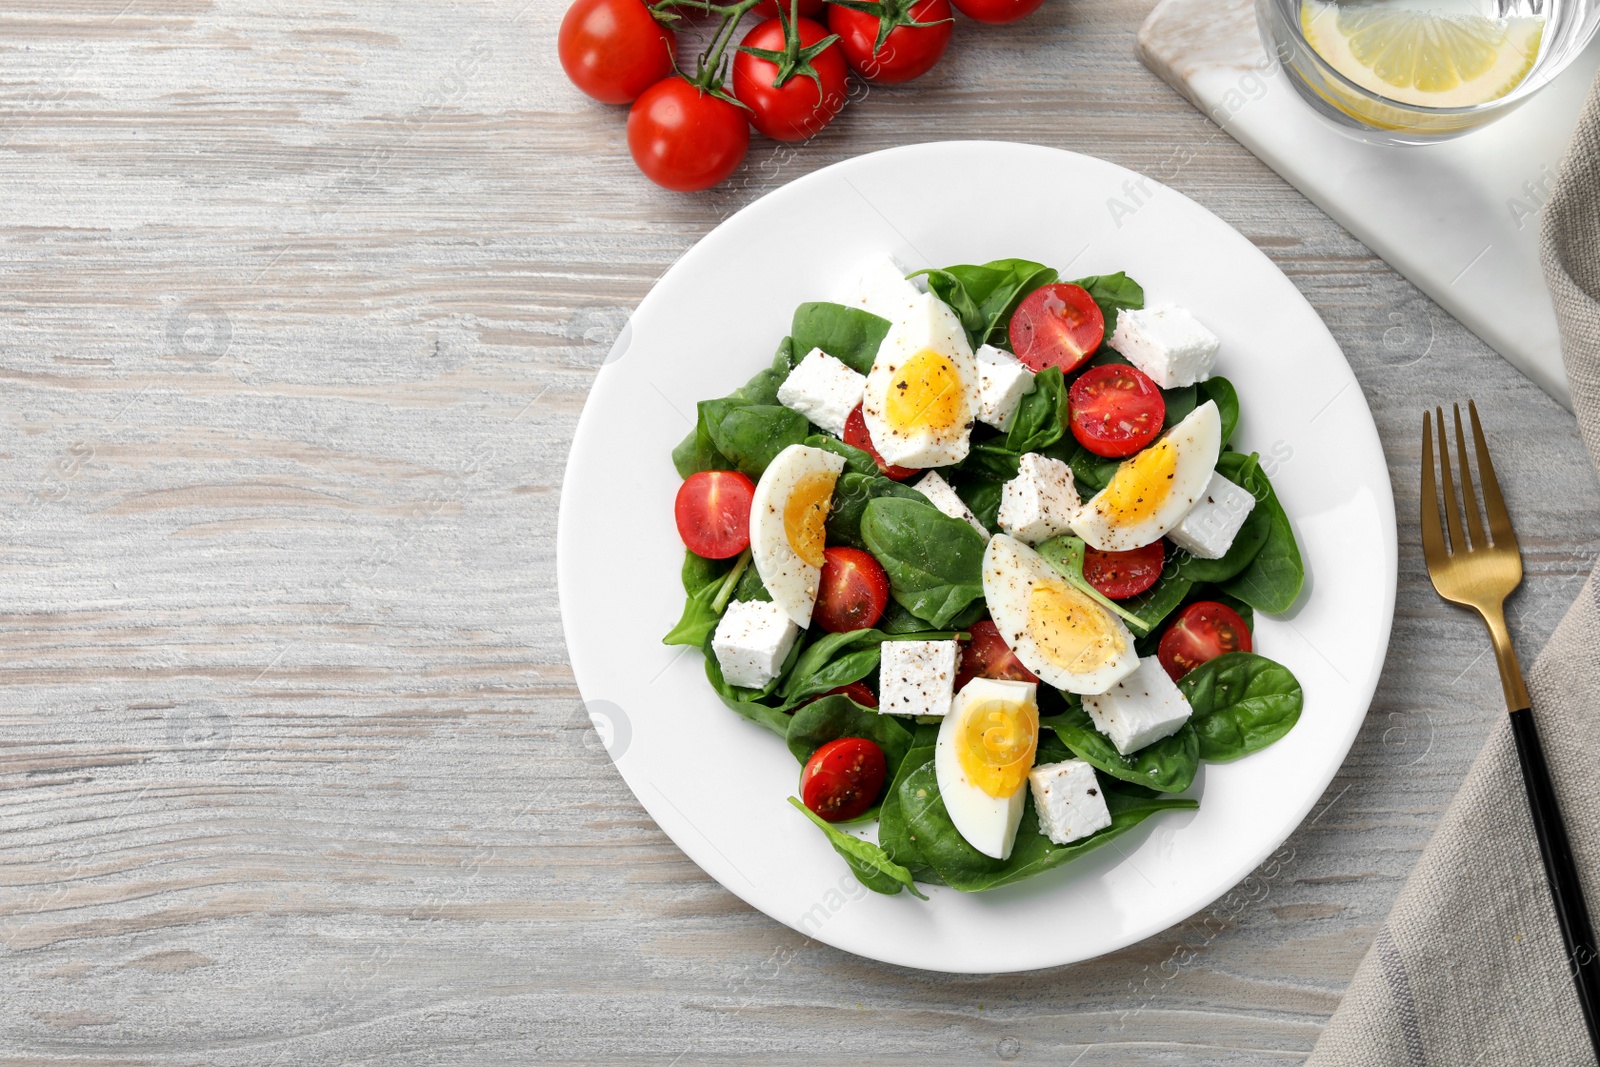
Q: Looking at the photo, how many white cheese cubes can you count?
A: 11